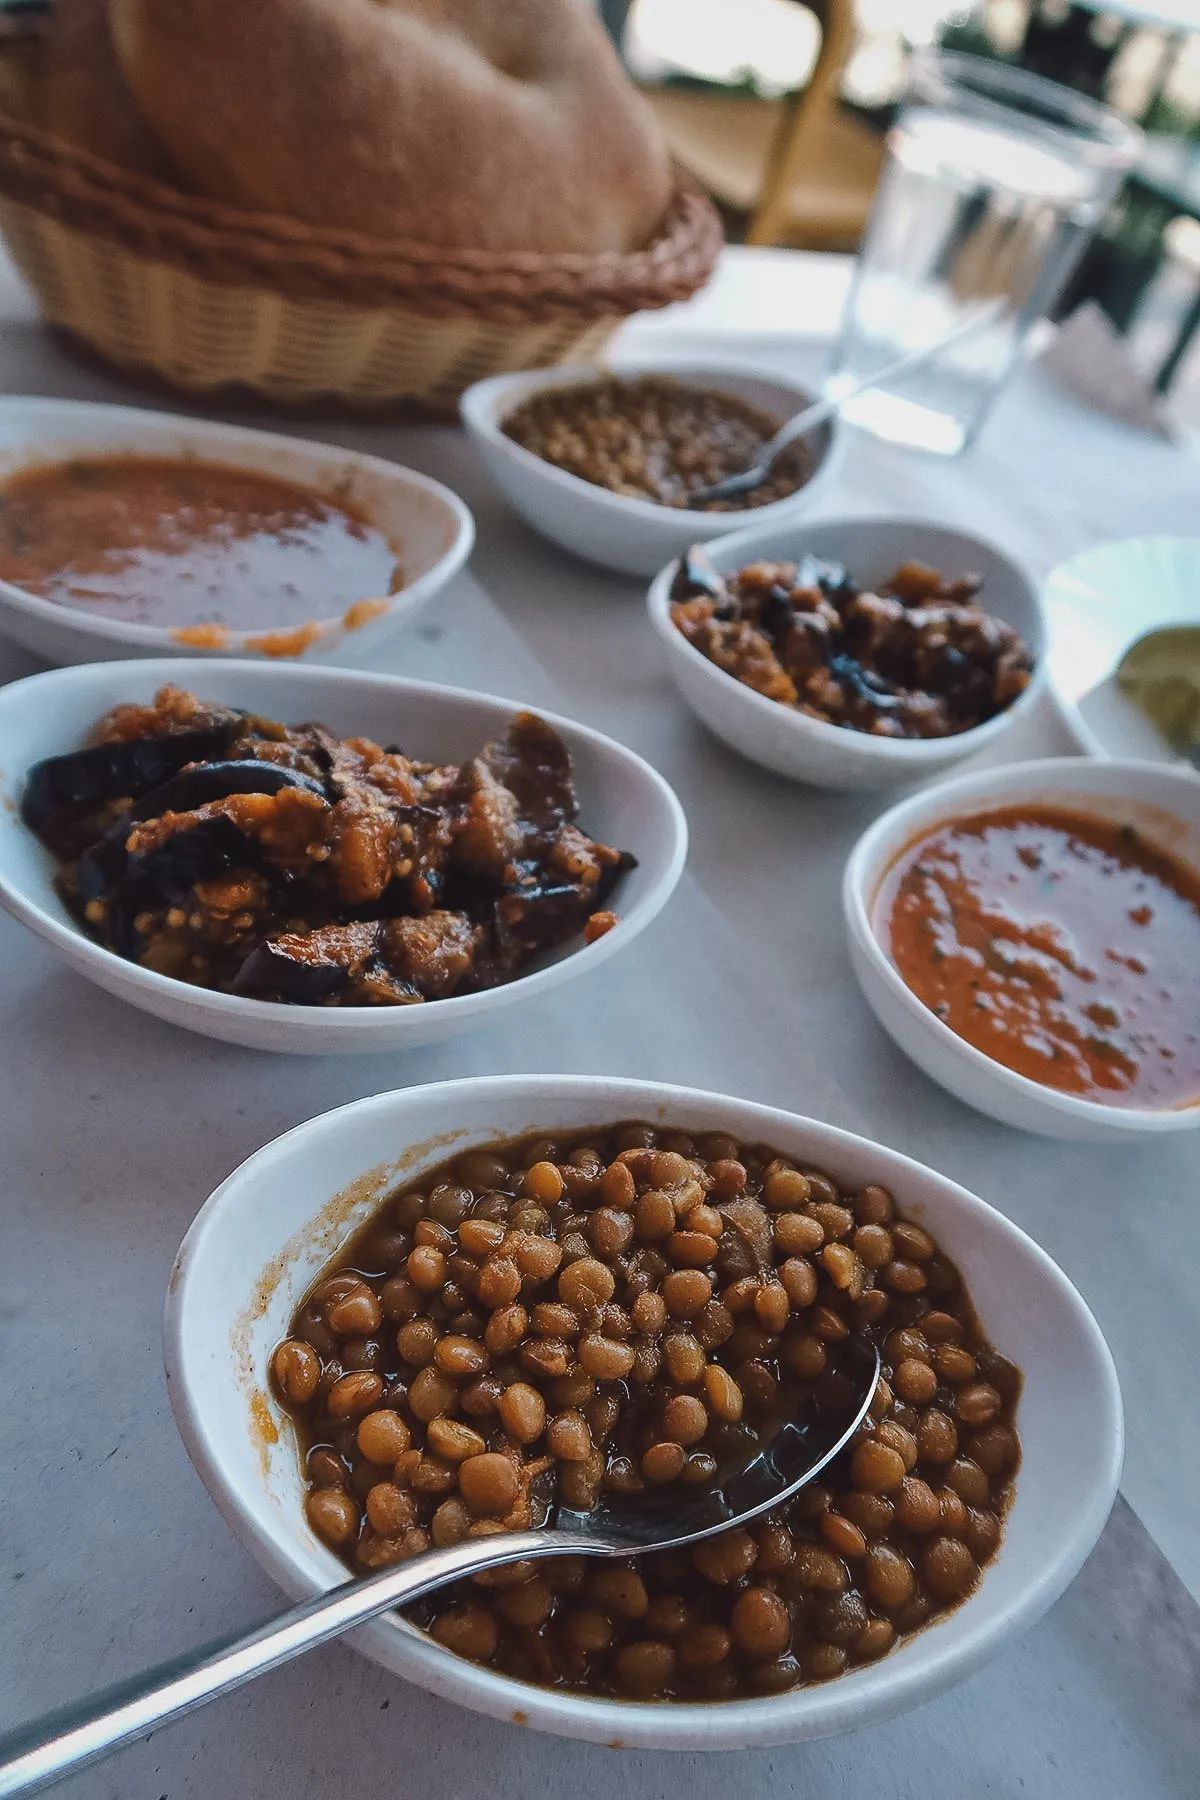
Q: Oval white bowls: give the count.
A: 6